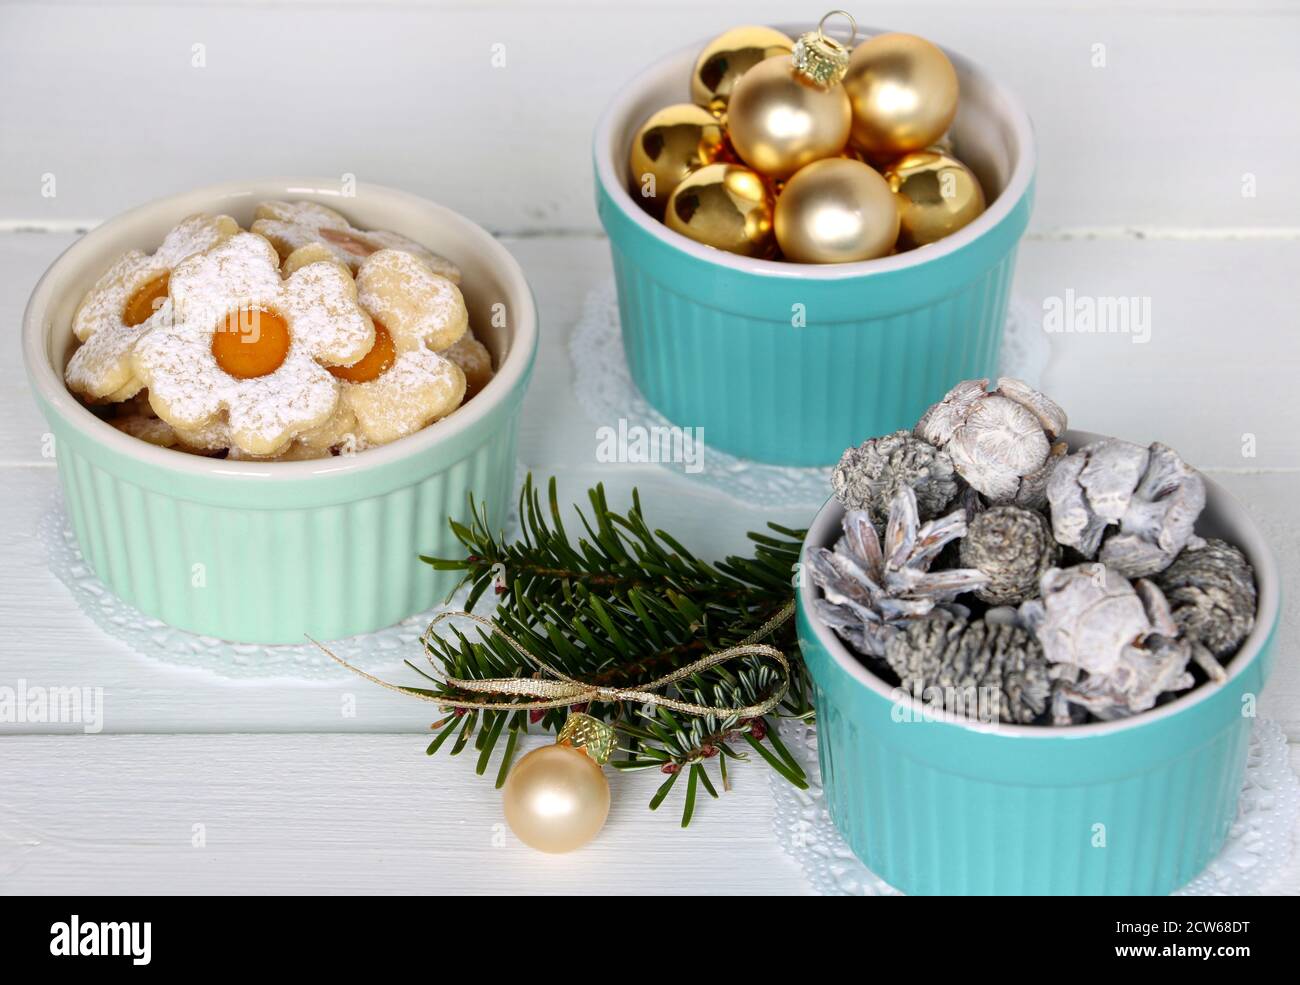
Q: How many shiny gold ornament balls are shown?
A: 4